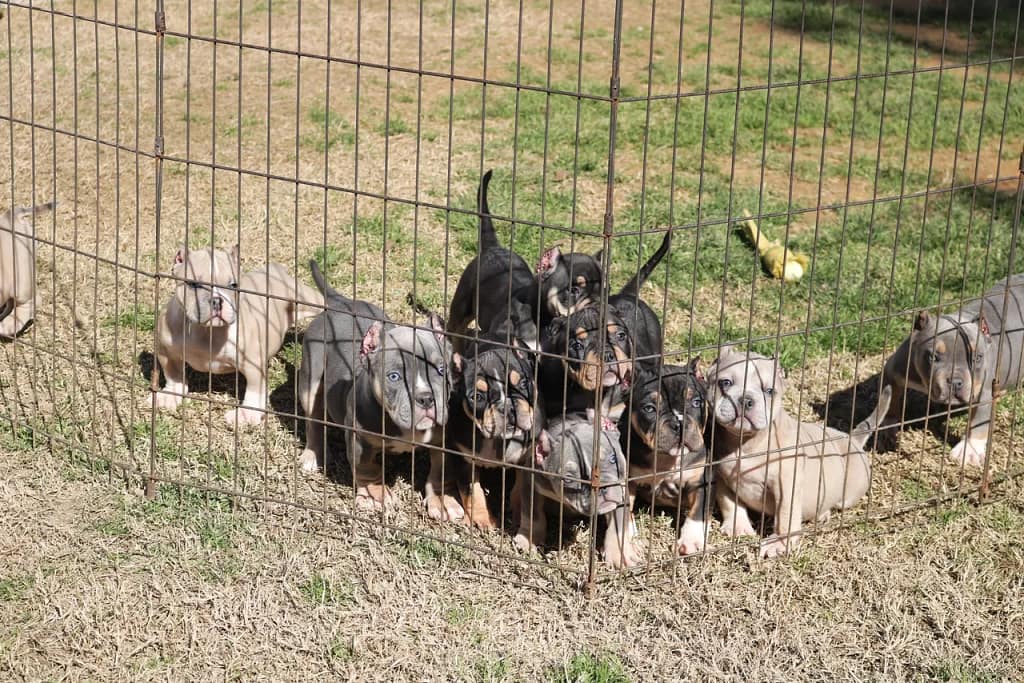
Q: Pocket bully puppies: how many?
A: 10